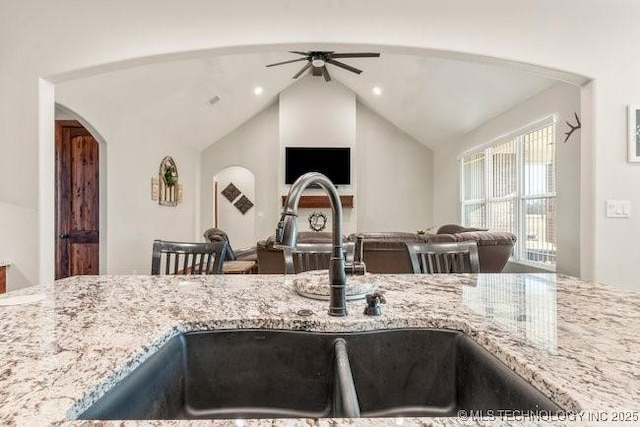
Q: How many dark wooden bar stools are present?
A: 3